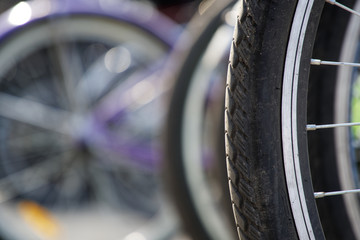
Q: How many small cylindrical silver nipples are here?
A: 4